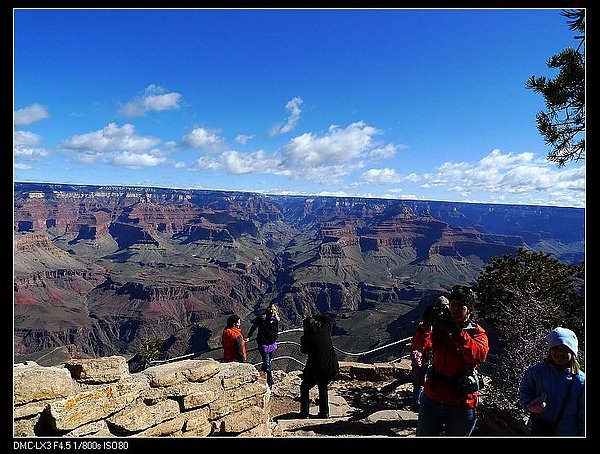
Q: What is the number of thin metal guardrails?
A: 3